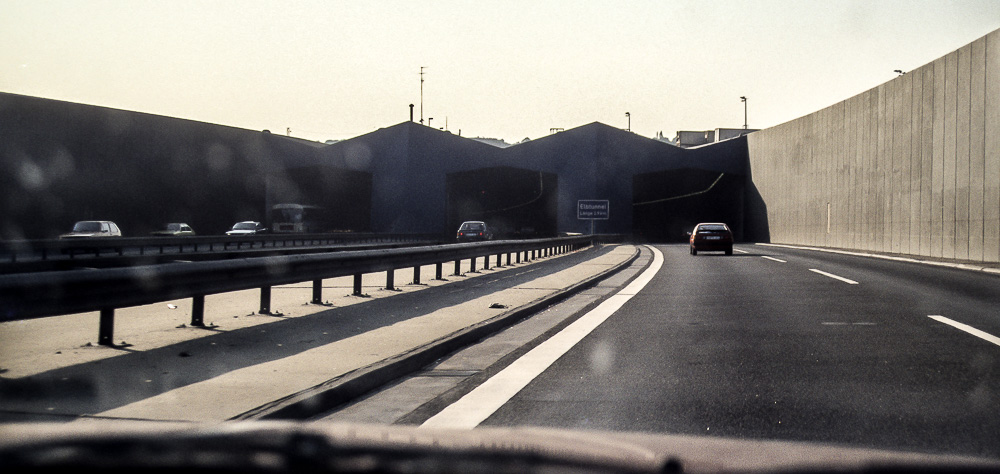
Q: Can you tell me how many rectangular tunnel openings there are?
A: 3